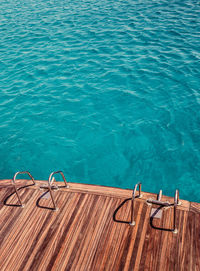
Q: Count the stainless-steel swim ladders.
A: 2